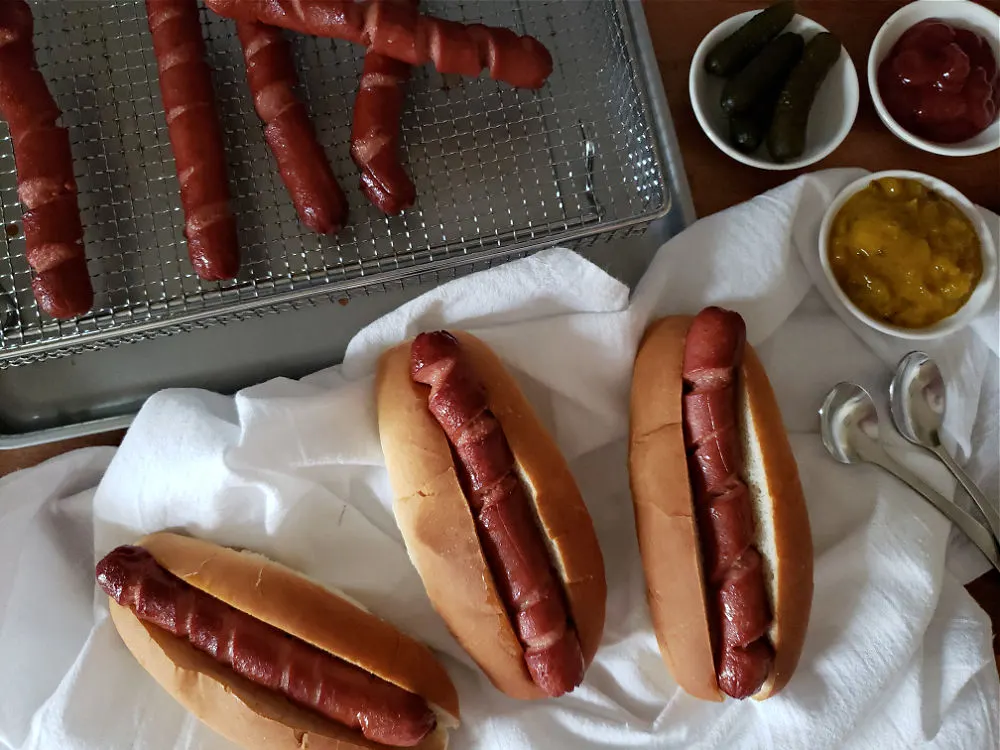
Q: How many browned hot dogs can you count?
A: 8